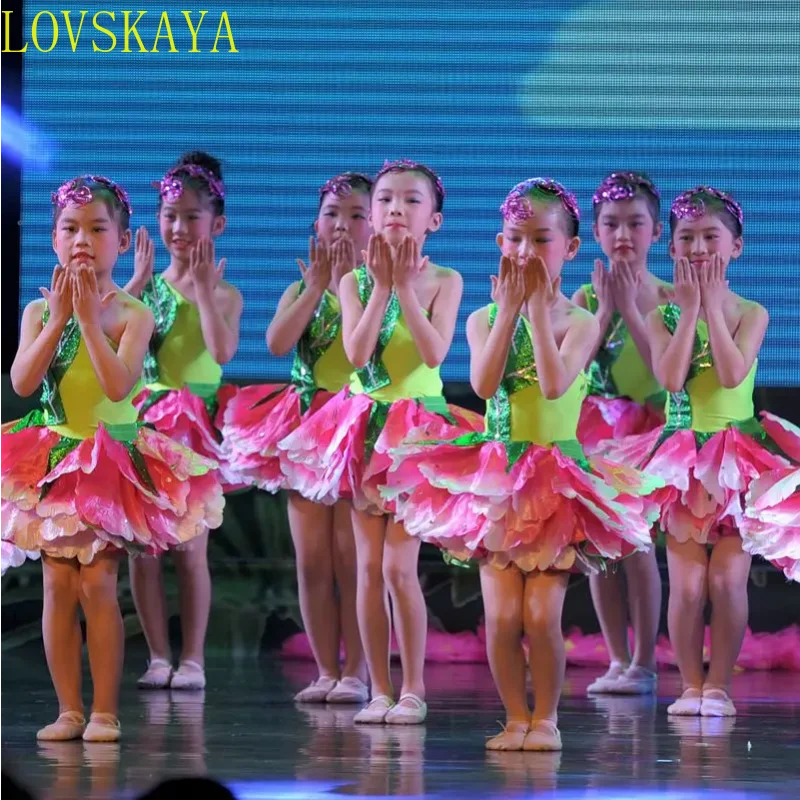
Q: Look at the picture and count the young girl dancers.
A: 7